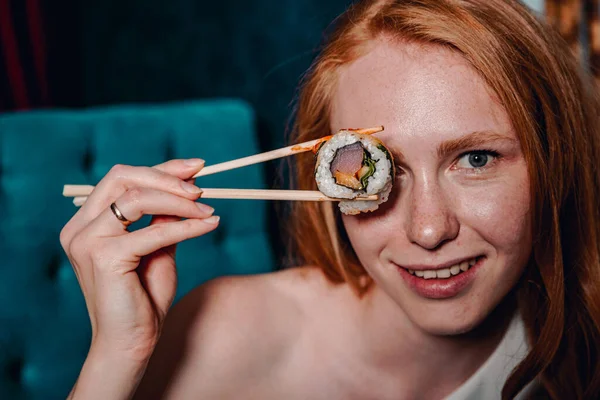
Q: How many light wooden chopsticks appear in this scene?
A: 2